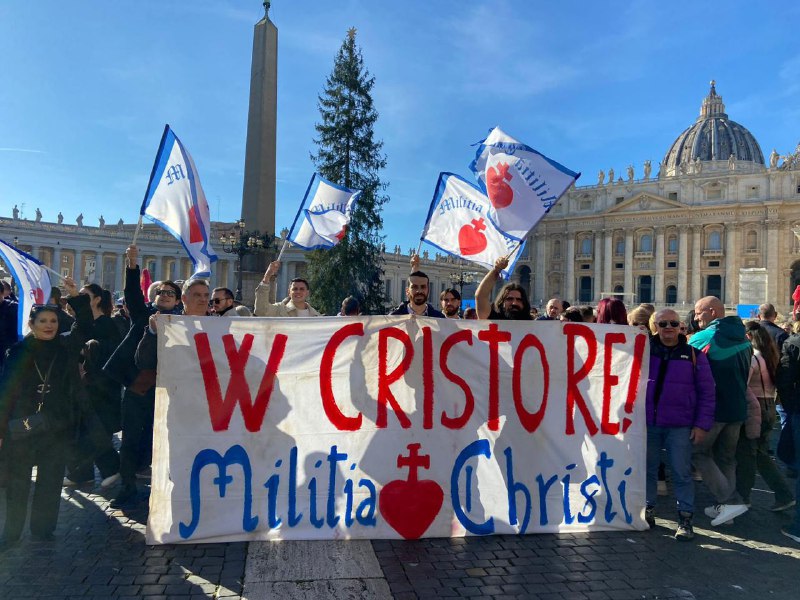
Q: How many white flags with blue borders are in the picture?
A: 5